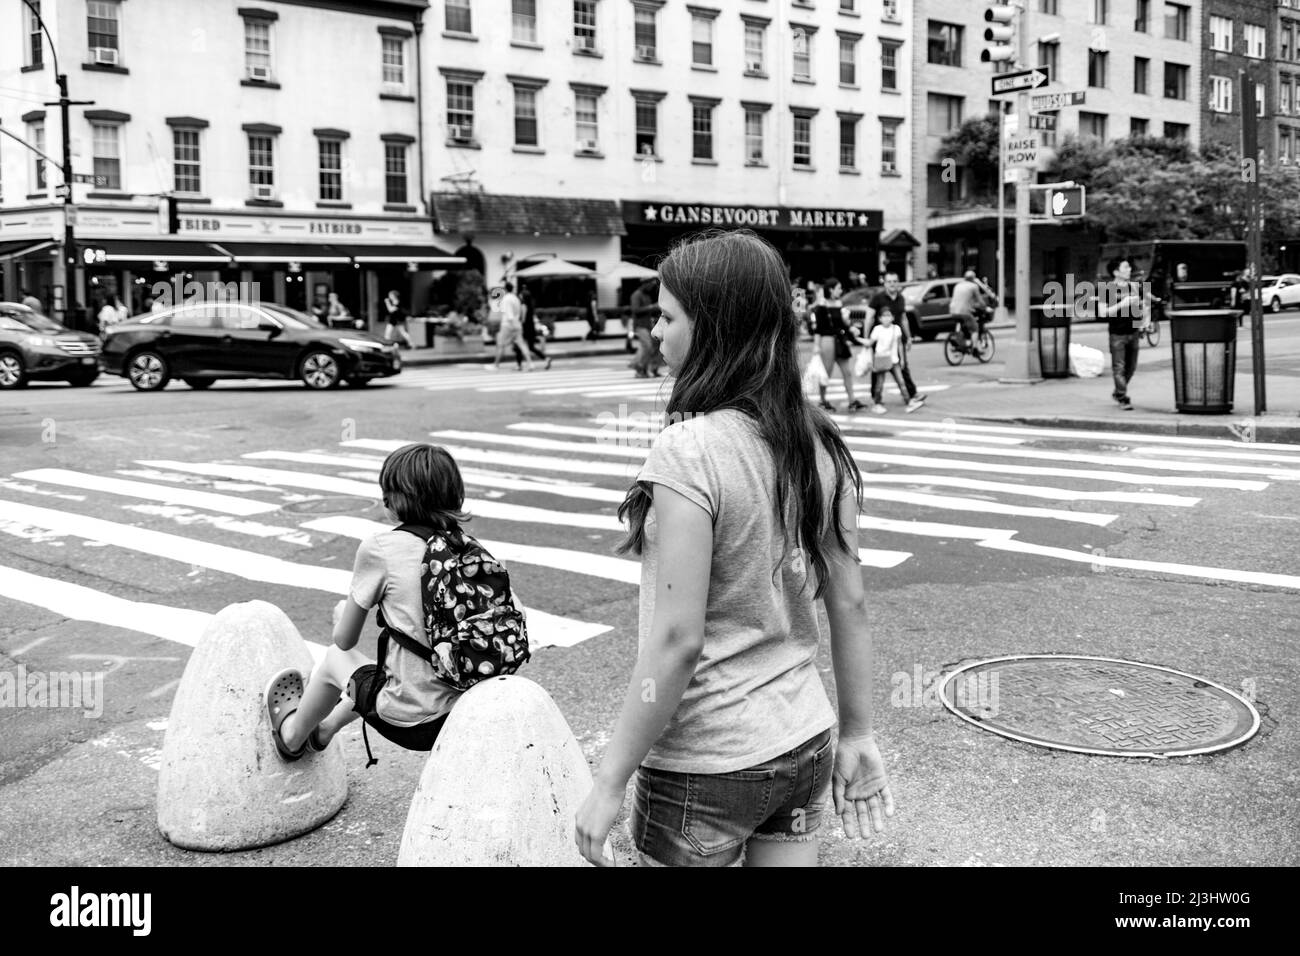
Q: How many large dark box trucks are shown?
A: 1